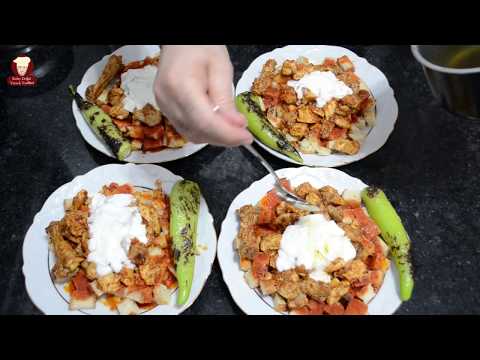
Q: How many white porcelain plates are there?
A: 4